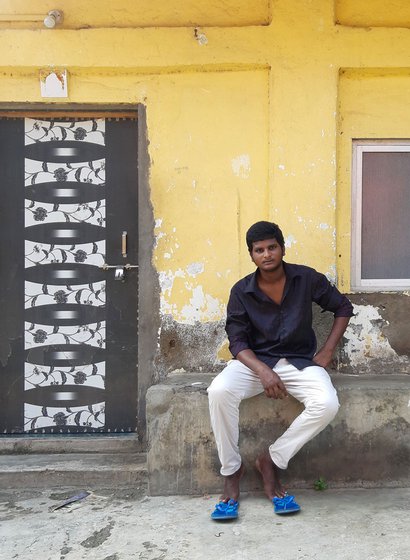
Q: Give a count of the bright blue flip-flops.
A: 2